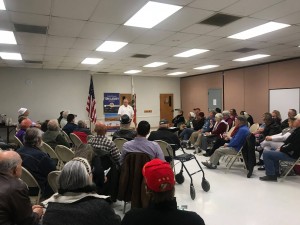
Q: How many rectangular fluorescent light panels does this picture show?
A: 13